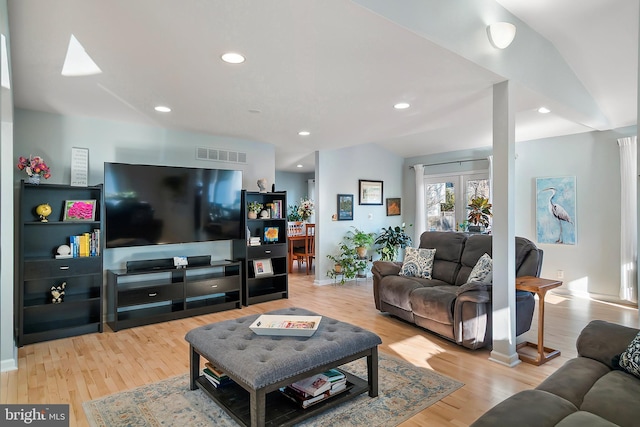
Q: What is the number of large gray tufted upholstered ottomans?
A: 1